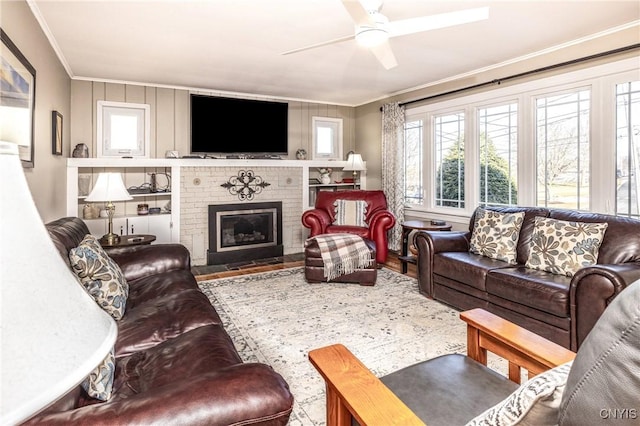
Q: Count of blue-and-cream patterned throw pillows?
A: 4